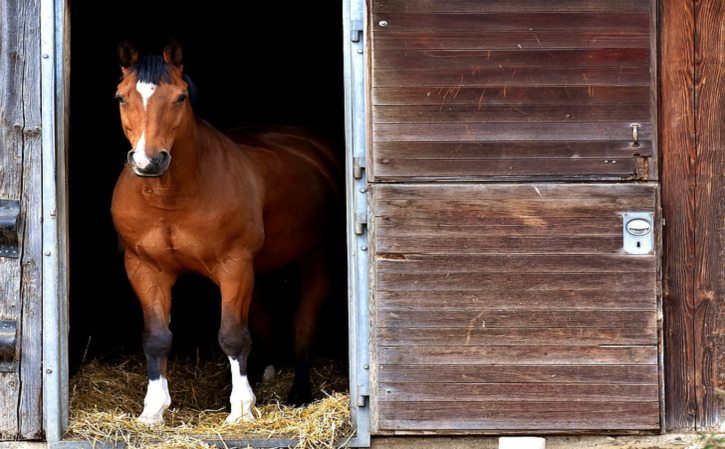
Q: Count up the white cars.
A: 0